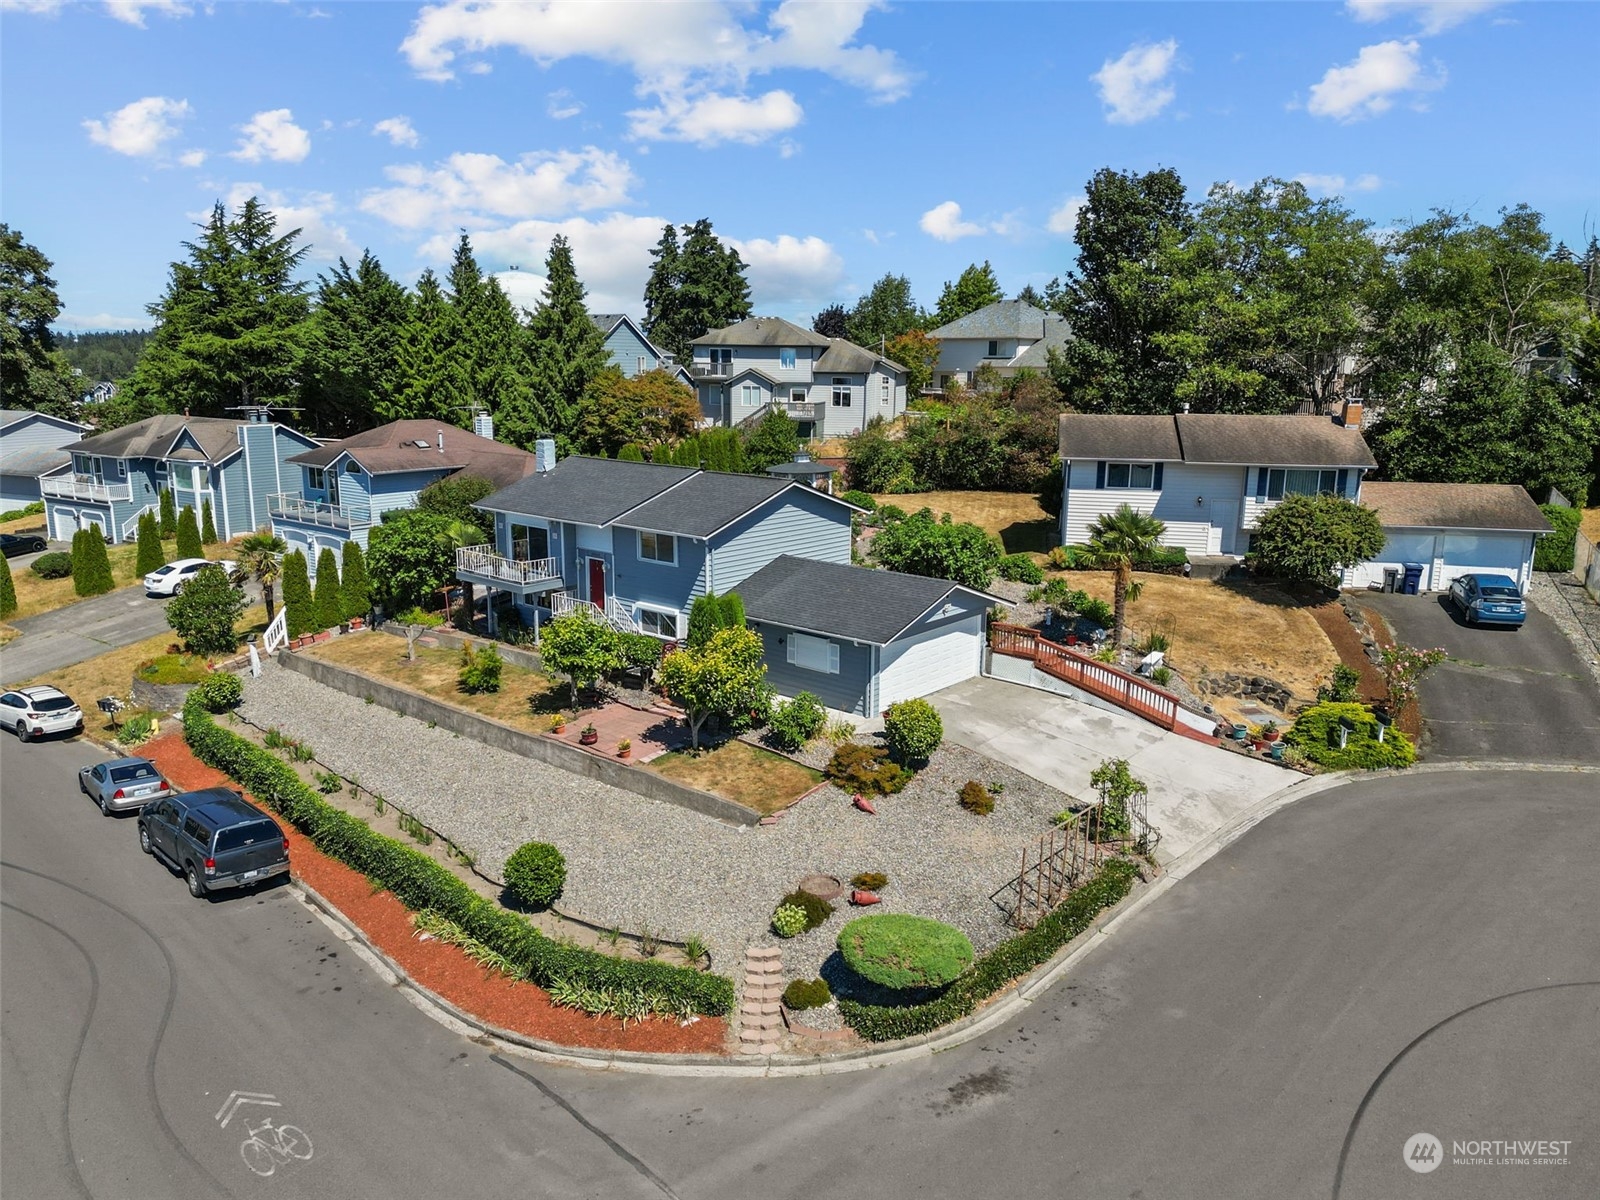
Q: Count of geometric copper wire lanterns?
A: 0